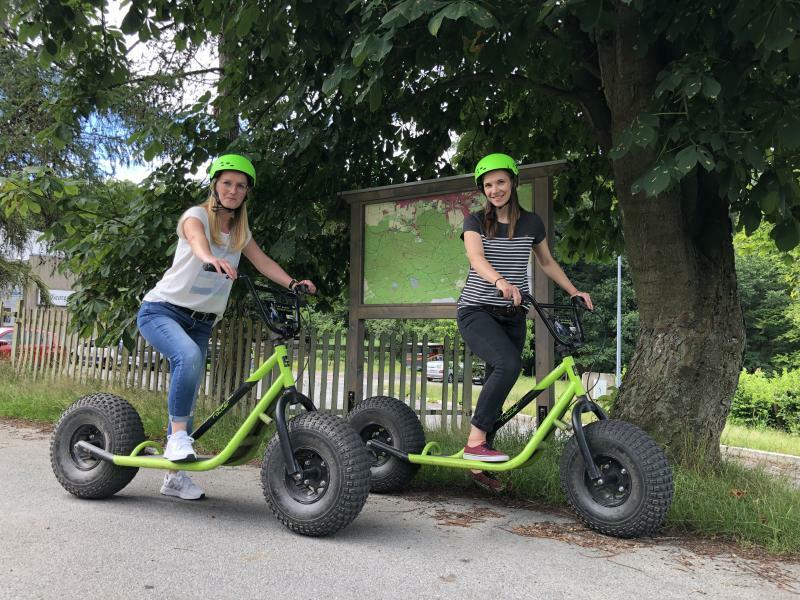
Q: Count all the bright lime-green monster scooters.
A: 2